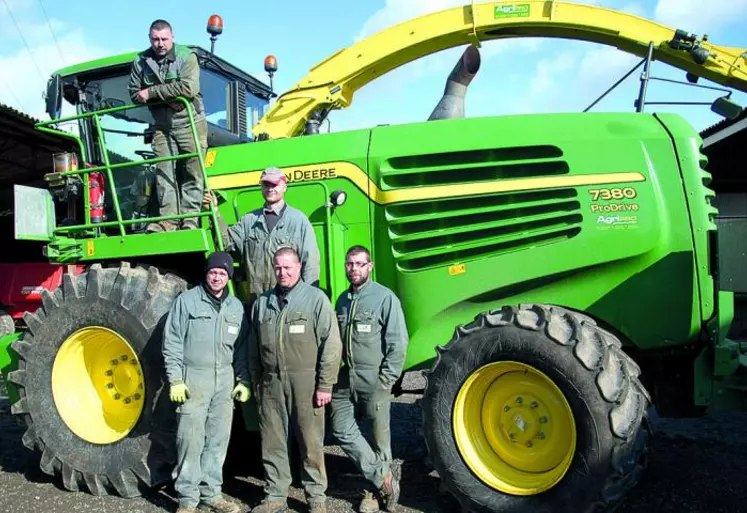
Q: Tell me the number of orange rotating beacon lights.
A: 2